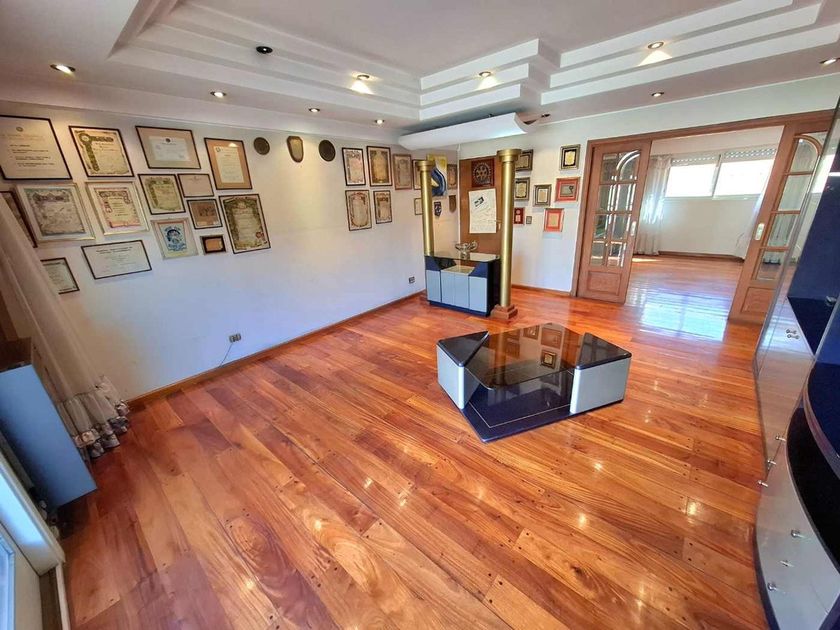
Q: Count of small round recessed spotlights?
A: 11